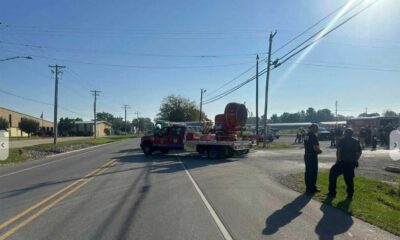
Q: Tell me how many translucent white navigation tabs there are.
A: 2